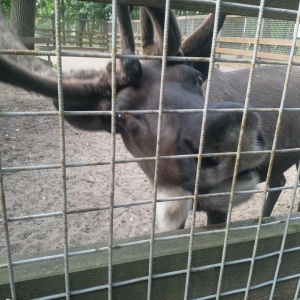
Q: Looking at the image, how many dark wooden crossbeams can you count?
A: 2